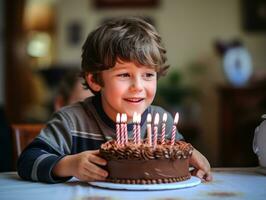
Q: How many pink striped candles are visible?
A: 8